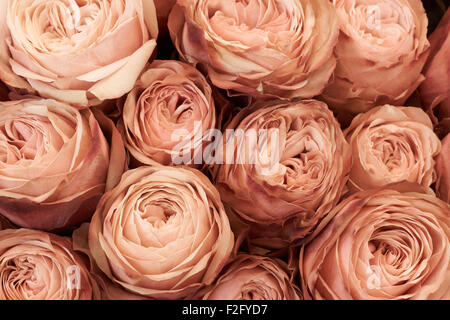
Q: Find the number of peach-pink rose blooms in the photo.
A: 11